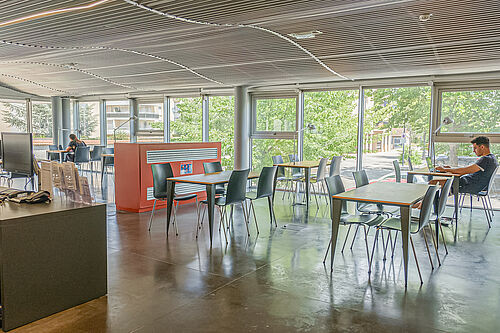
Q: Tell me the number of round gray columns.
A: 3